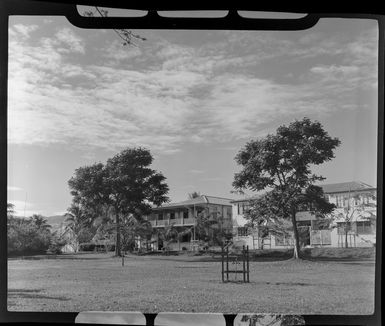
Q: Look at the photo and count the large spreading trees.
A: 2